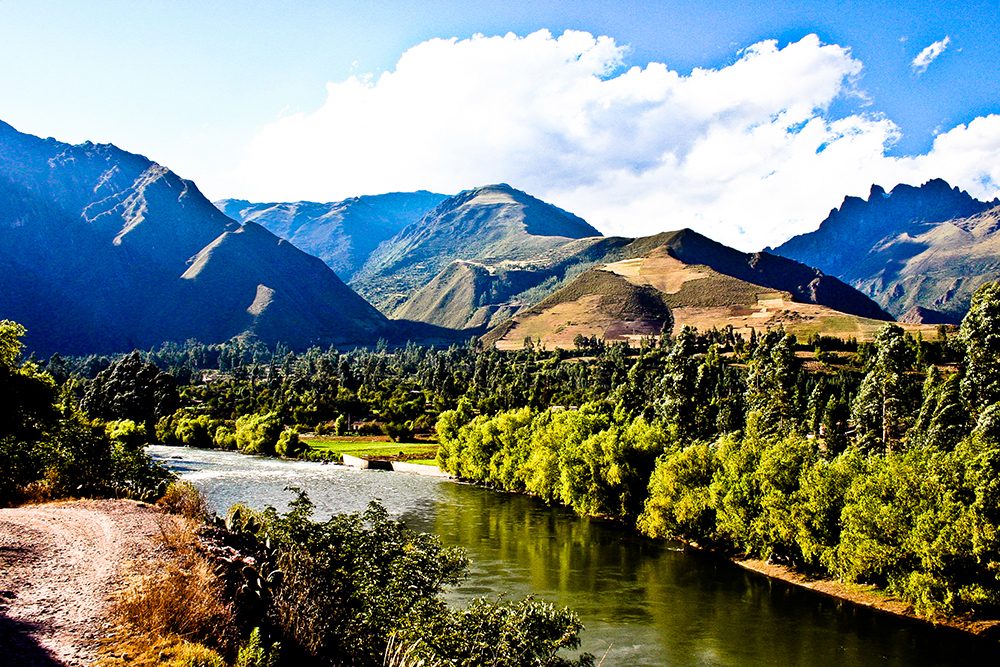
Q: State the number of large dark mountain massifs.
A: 2